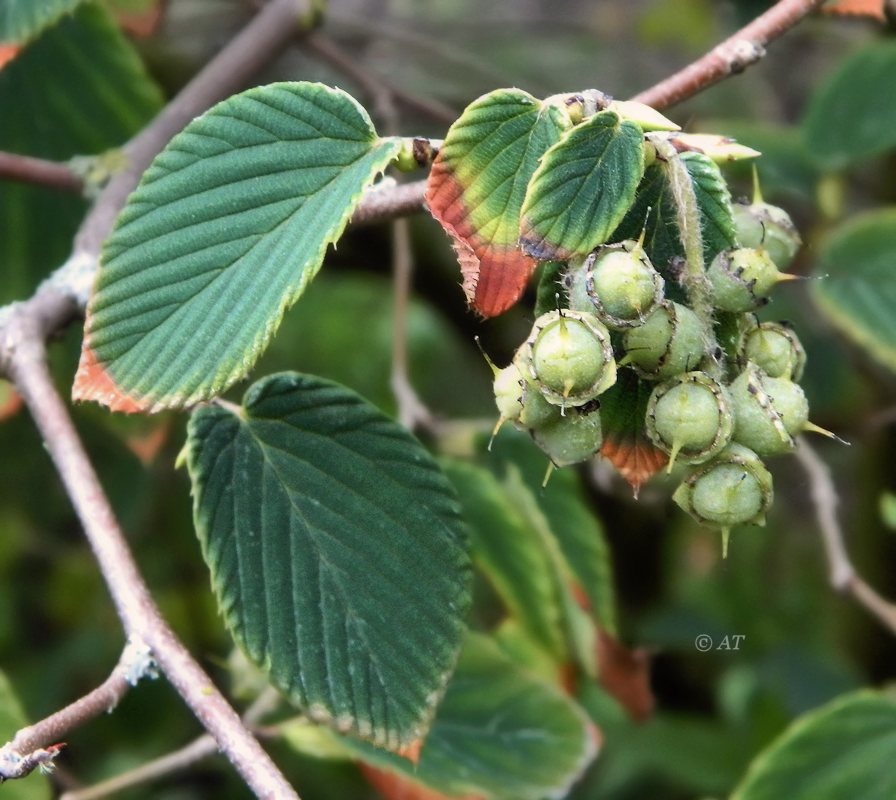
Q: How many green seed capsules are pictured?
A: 11